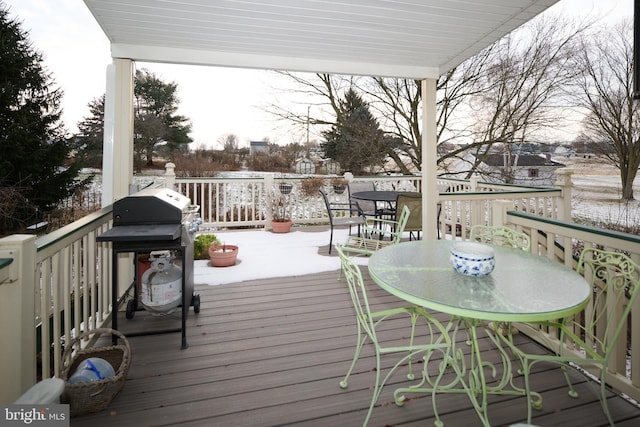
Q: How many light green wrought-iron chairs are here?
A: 4